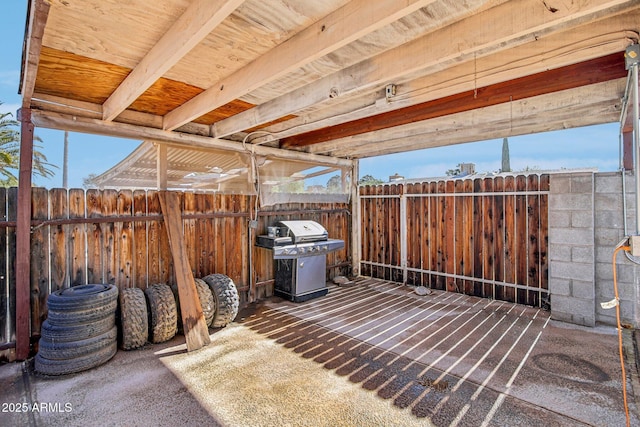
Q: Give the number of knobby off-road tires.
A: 4